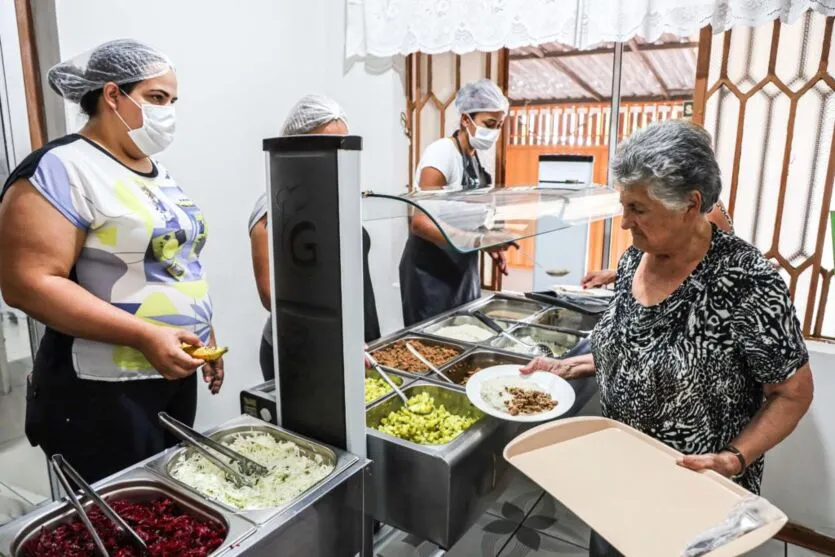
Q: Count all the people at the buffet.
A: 5